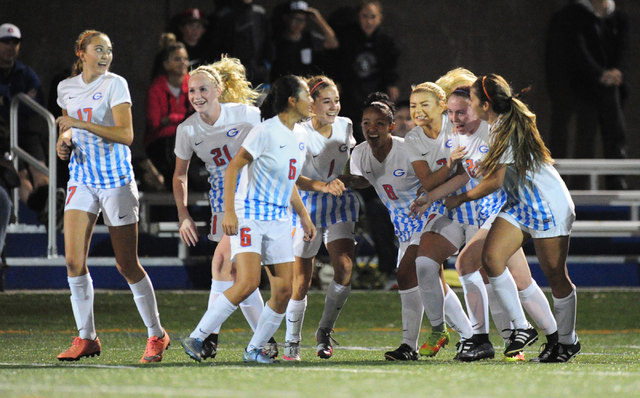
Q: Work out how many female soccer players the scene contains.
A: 8